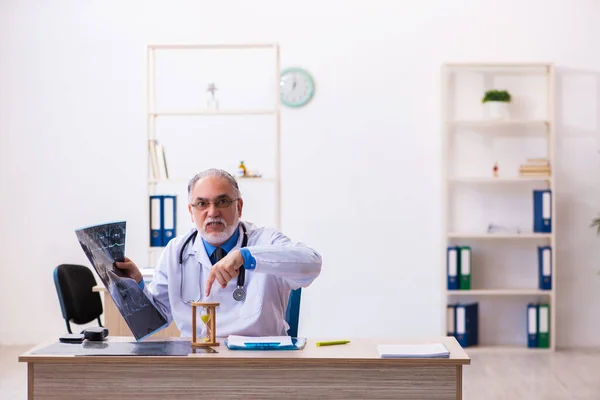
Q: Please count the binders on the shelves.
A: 10